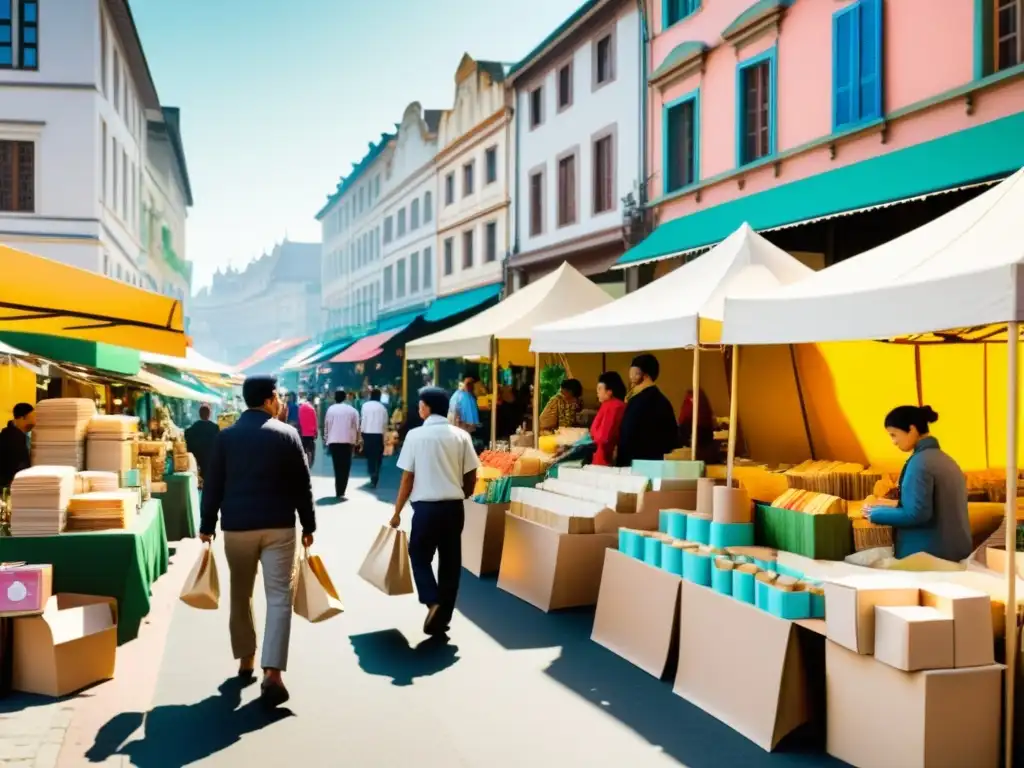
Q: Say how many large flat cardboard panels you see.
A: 2